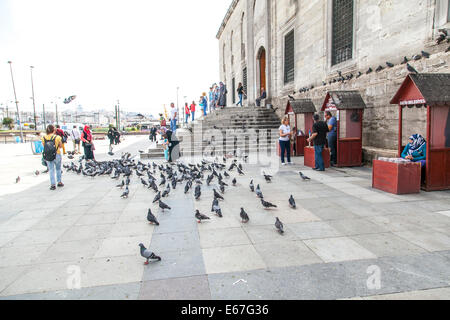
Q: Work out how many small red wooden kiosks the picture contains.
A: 3